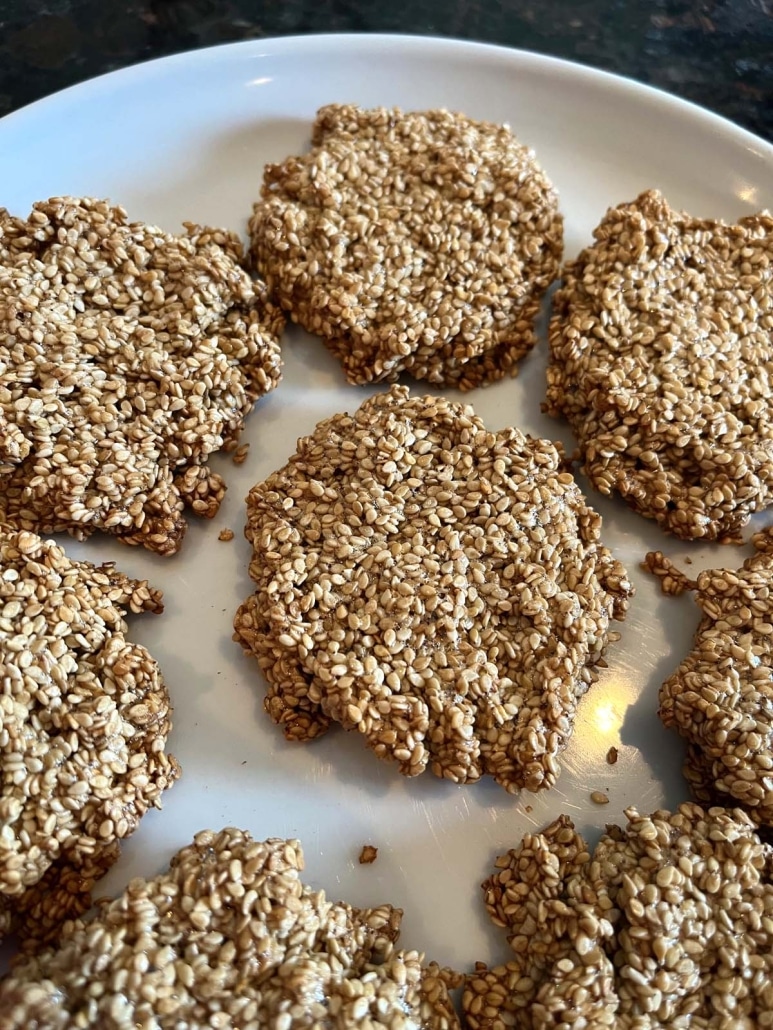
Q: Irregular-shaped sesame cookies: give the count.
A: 8